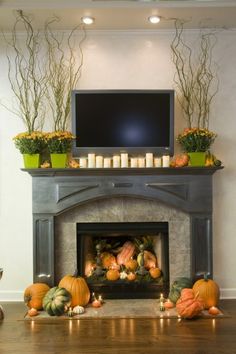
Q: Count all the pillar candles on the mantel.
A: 11